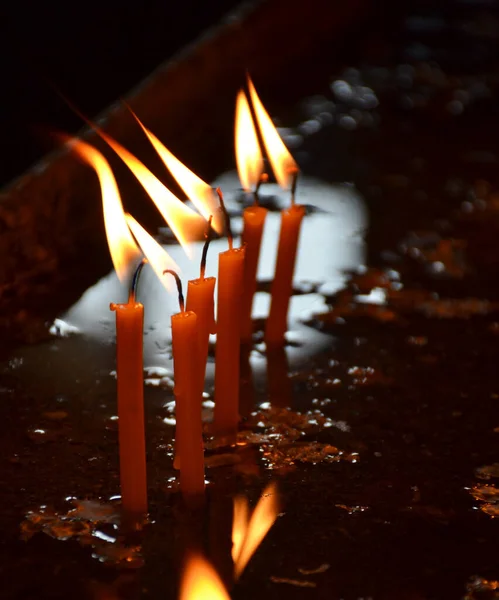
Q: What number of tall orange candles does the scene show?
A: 6